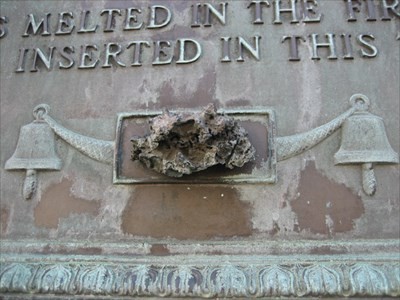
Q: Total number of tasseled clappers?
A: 2